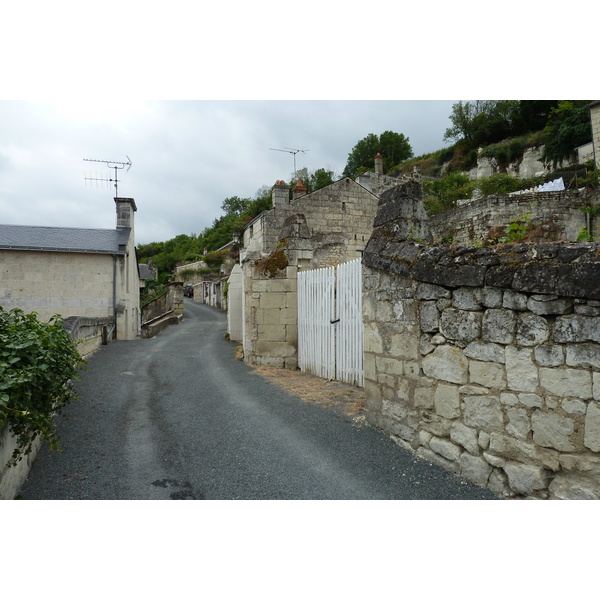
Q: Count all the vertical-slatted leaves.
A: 2